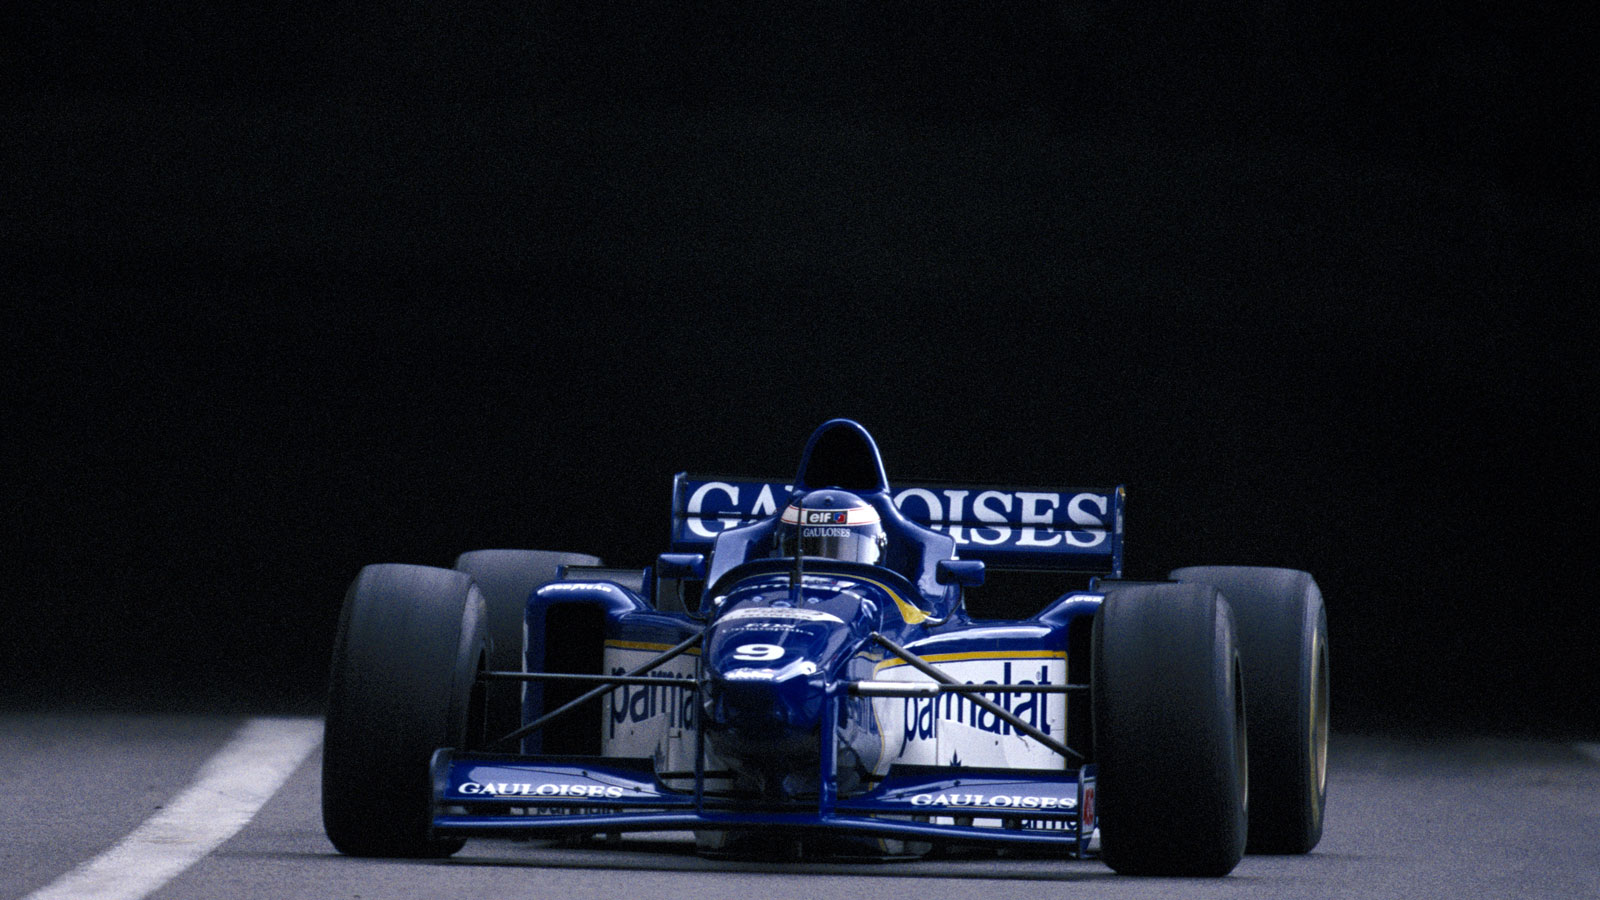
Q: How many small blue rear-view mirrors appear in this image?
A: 2